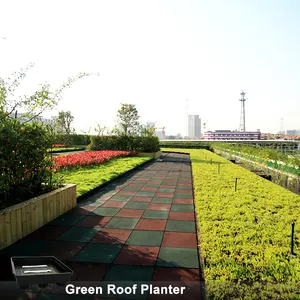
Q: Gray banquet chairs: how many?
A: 0